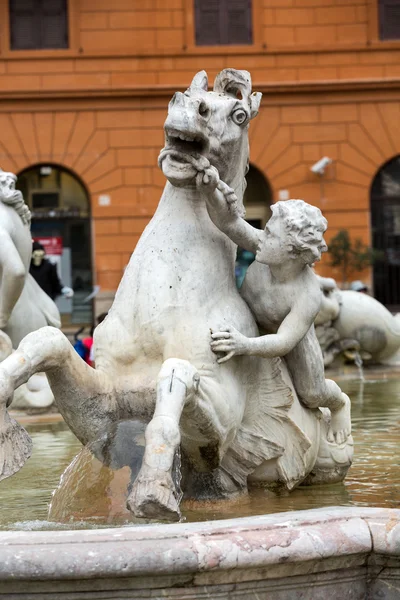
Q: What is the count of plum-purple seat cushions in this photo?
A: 0